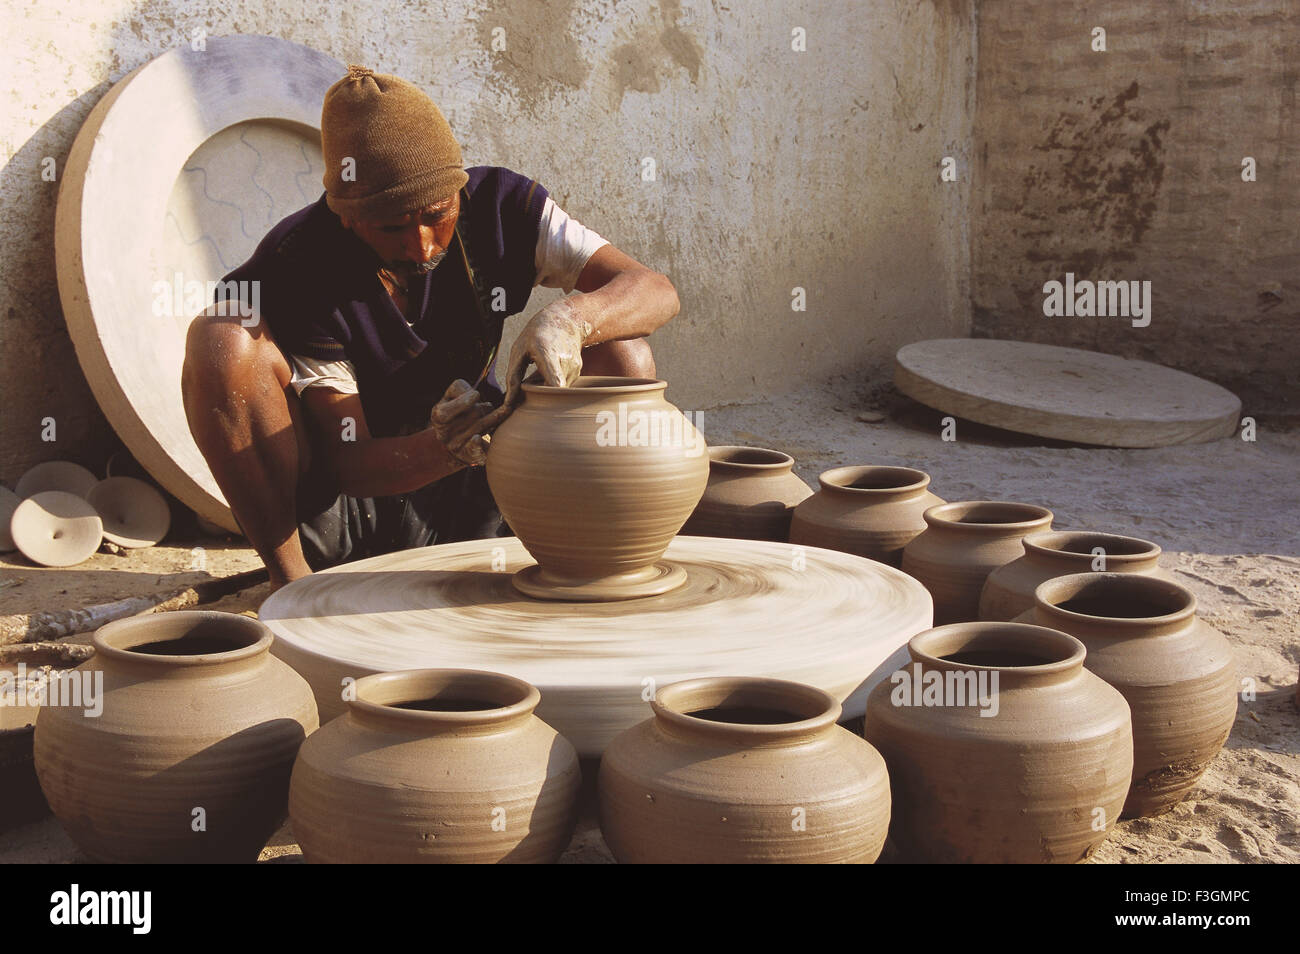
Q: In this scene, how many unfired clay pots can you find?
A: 10